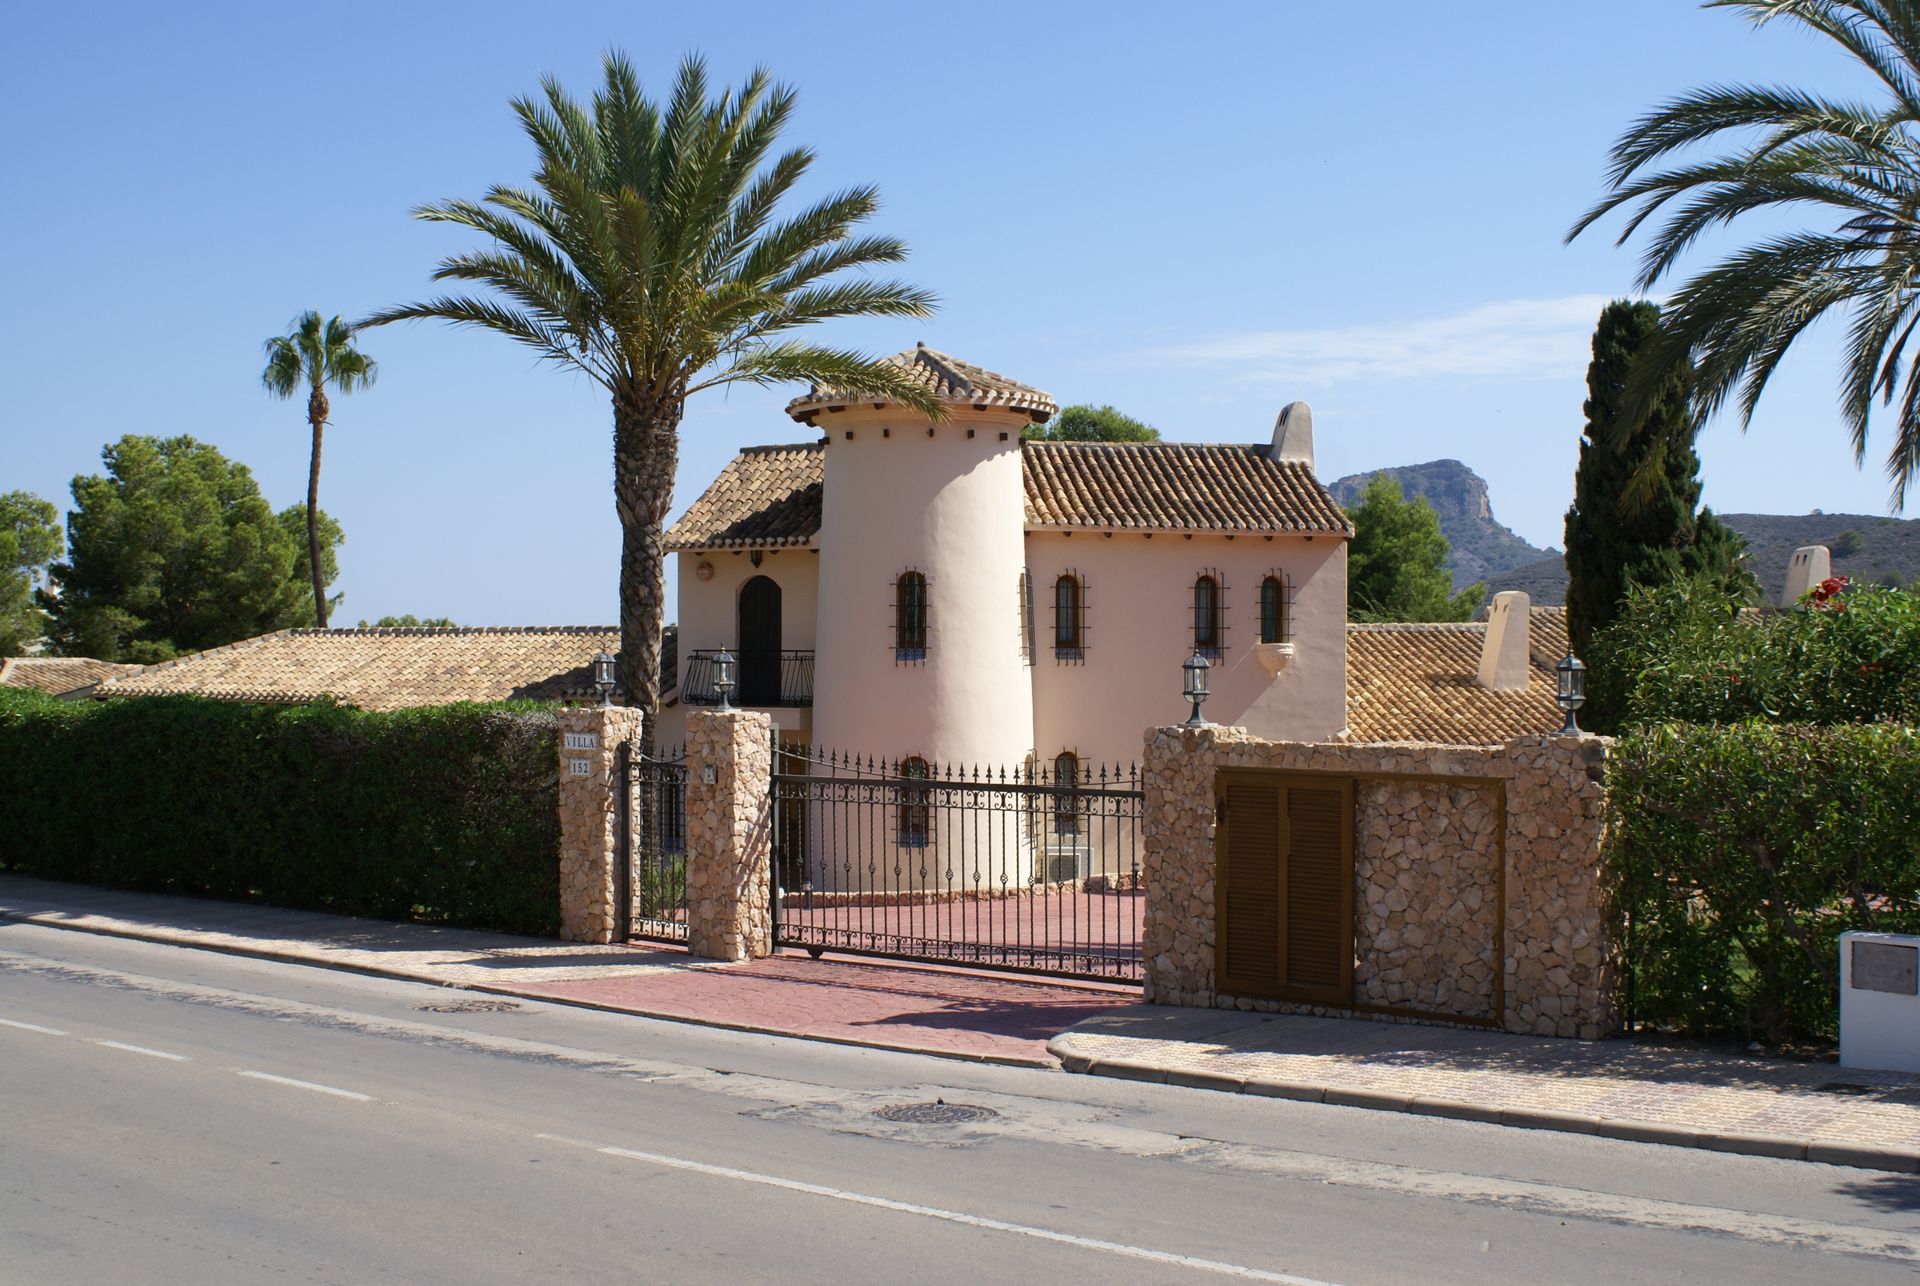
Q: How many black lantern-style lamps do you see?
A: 4